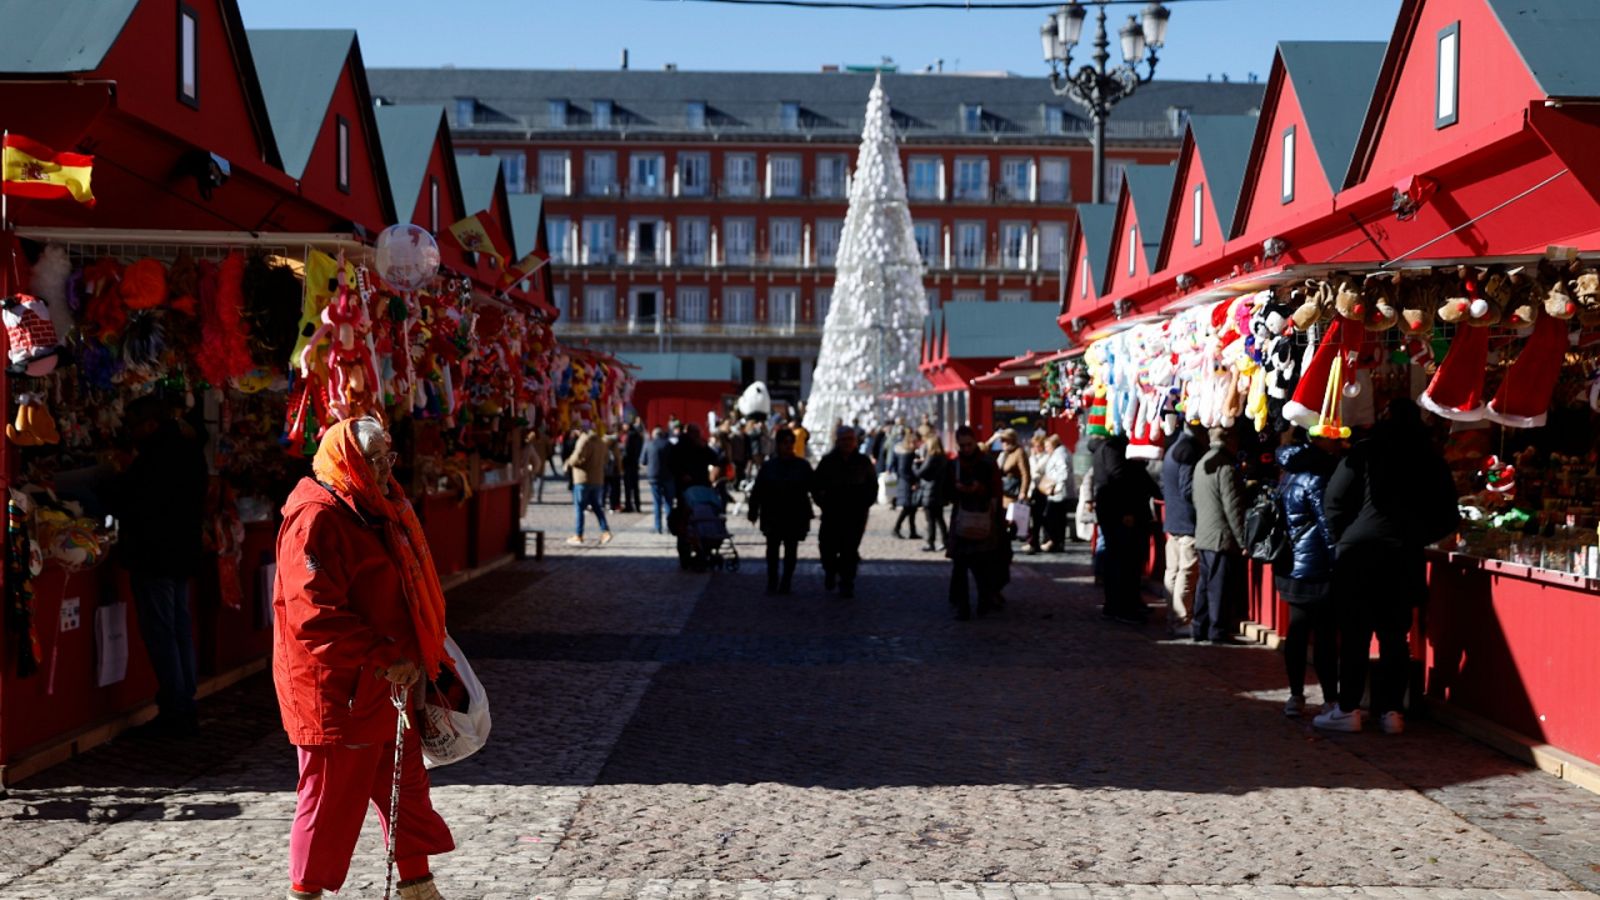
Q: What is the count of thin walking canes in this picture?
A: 1